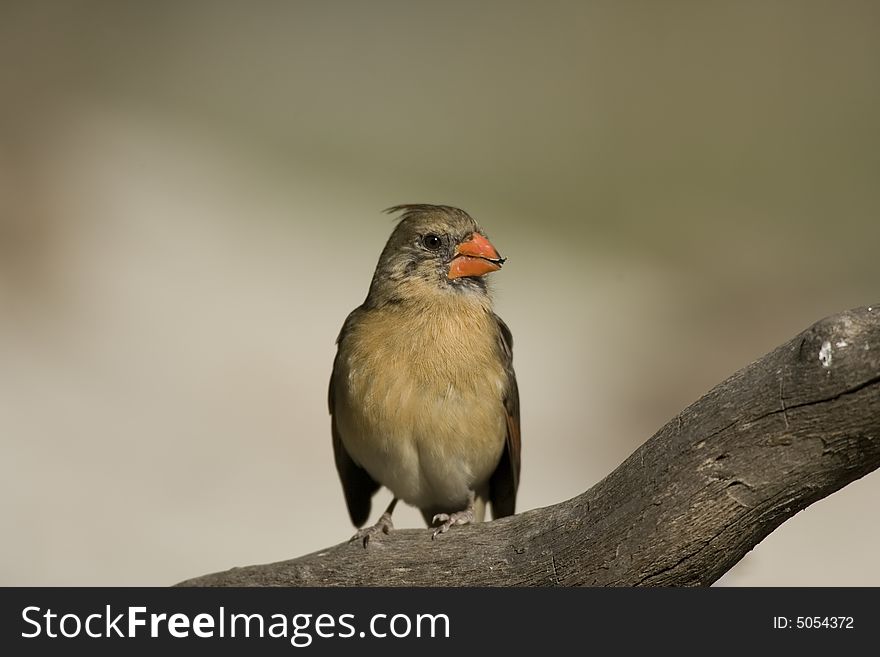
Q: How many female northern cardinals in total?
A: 1